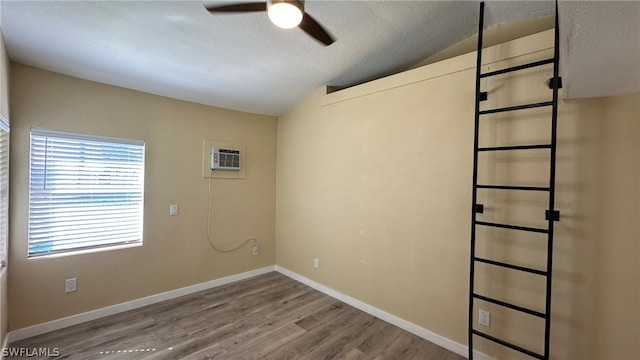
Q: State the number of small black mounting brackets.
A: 4